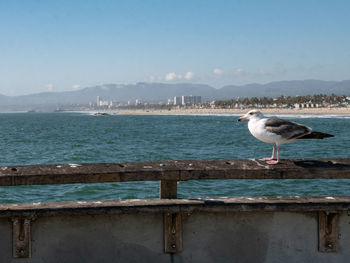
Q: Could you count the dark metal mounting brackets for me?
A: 3